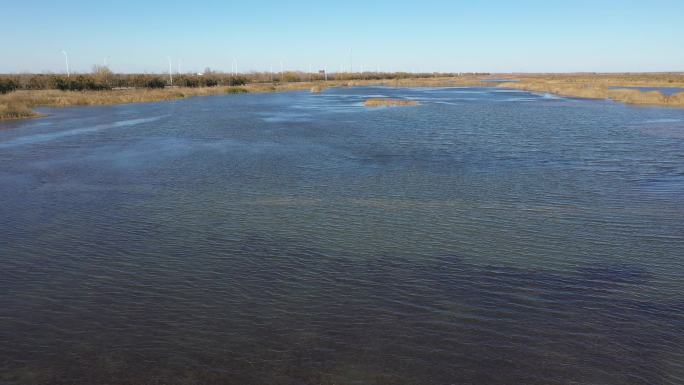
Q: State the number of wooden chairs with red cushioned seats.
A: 0